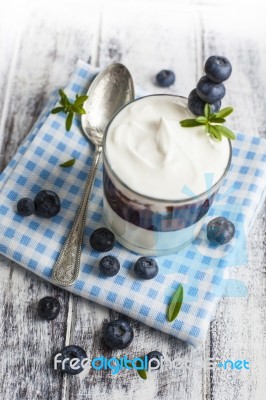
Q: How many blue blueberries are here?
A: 14